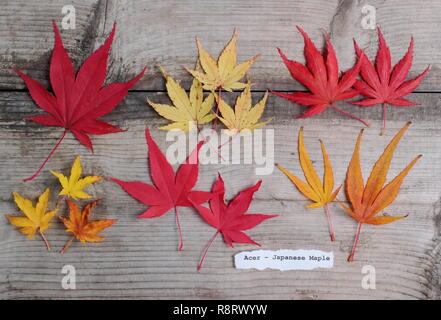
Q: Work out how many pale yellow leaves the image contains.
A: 3